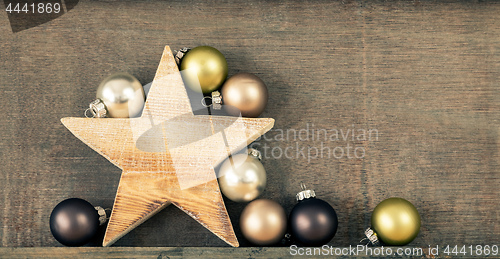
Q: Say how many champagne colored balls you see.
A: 2